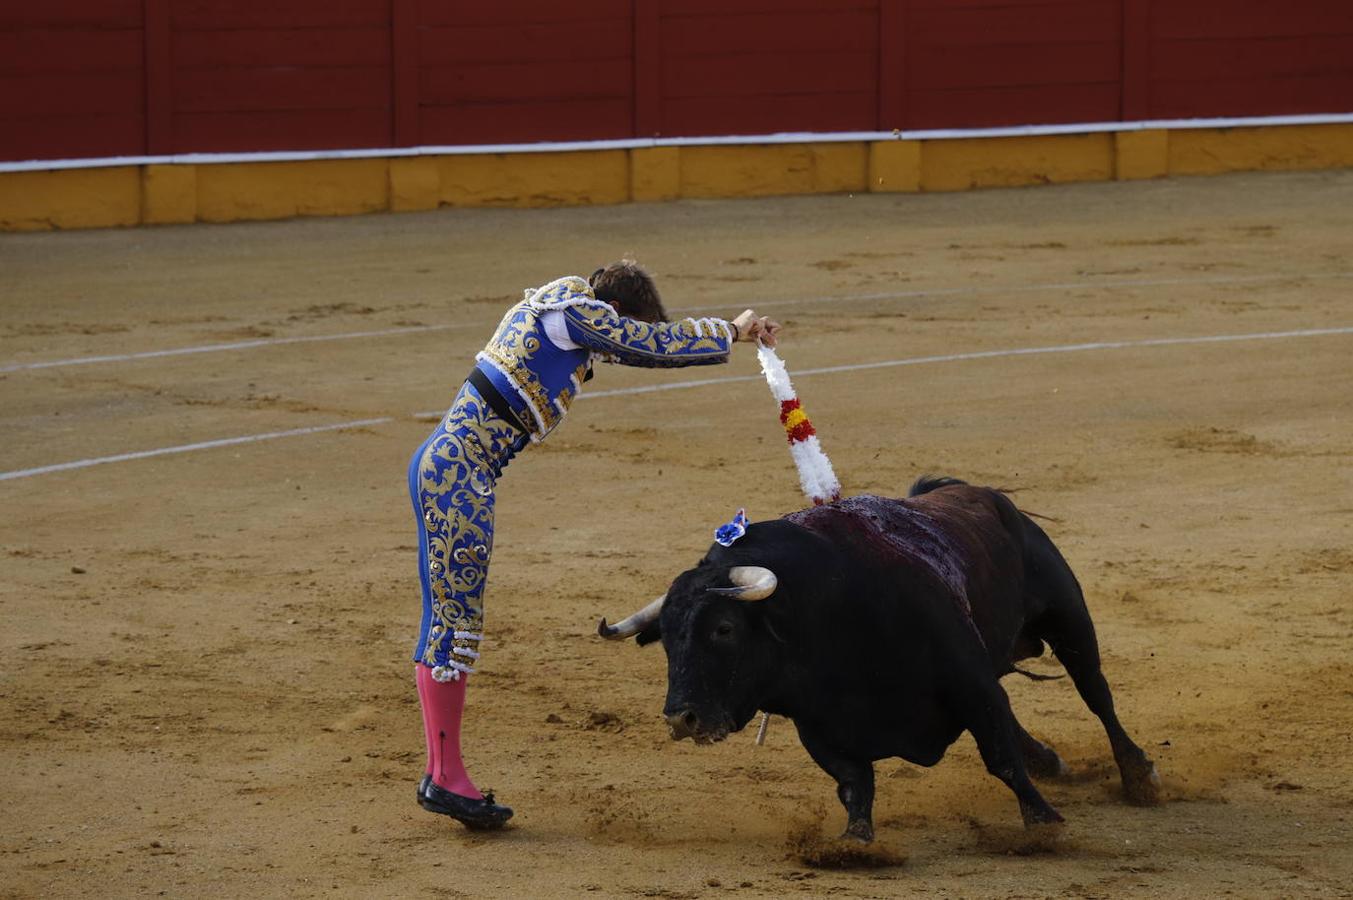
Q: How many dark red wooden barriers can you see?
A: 6